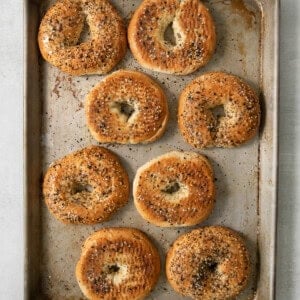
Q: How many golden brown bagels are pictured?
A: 8